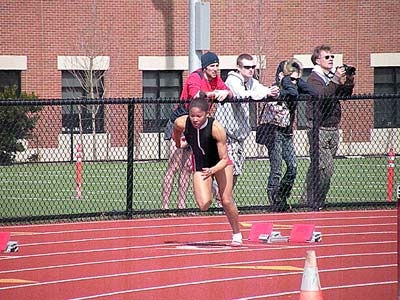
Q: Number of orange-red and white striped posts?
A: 2